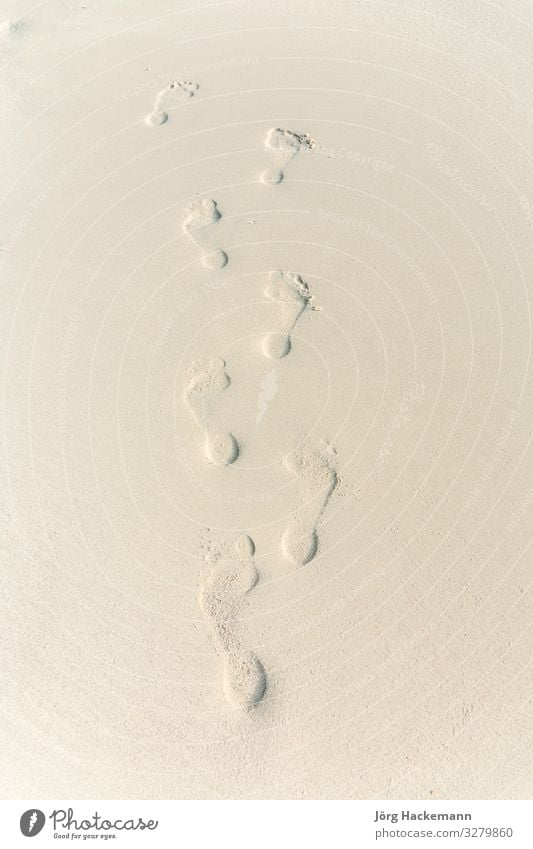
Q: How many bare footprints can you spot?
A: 7